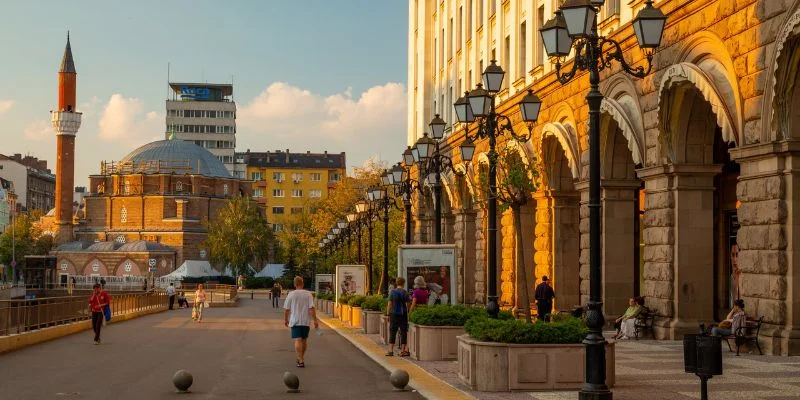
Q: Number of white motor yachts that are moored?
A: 0